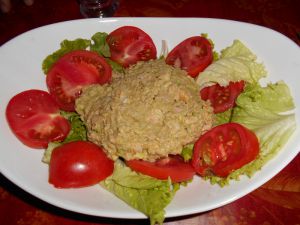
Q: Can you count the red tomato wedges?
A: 8